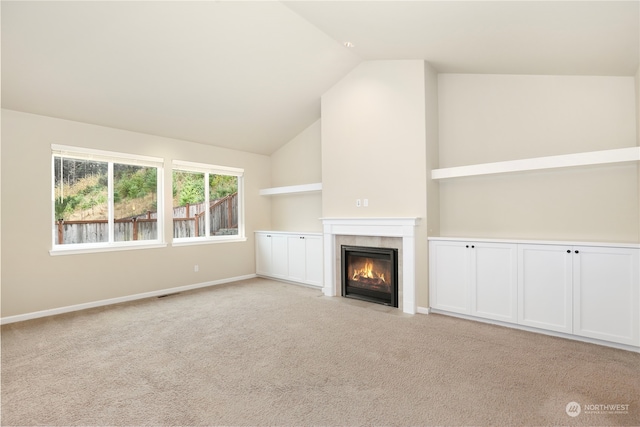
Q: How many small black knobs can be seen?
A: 8